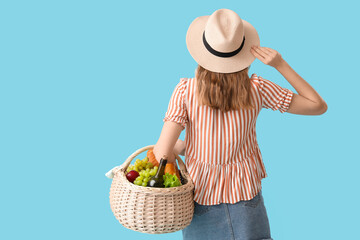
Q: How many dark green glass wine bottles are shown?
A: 1